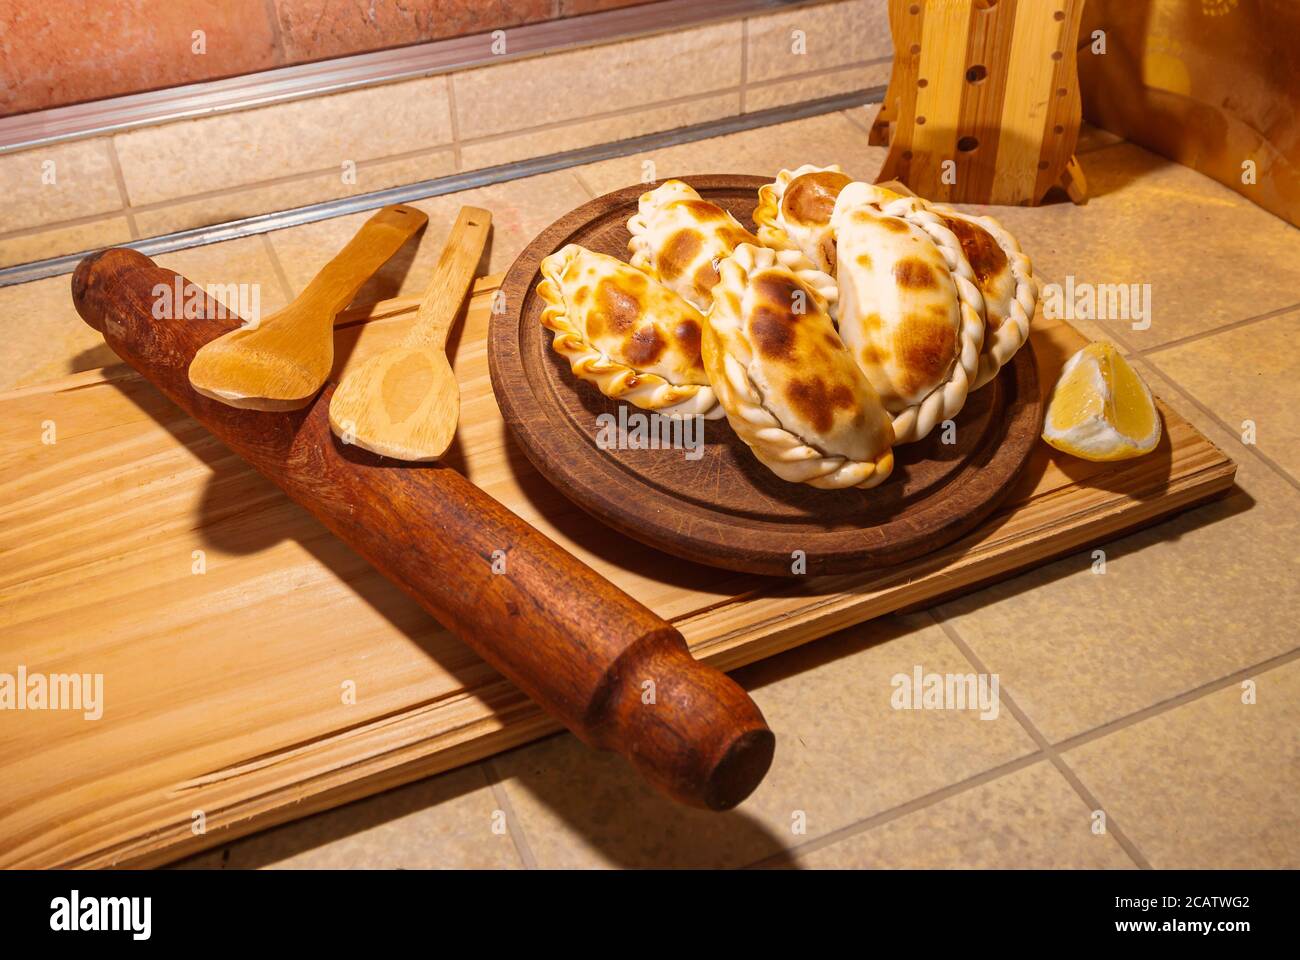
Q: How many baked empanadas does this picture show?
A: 6